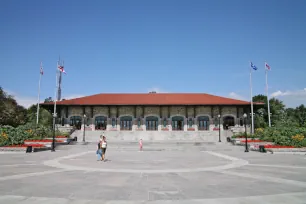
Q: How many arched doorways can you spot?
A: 7